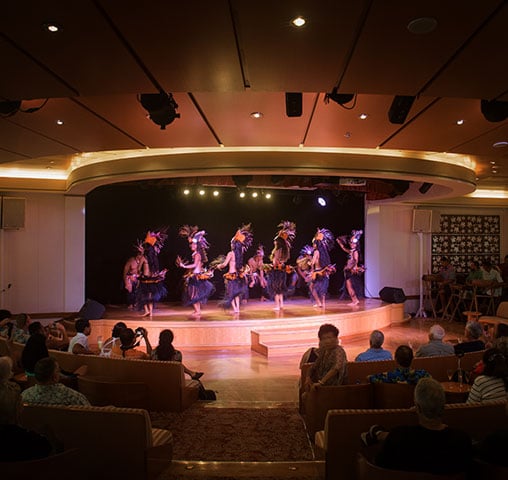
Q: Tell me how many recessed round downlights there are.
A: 6